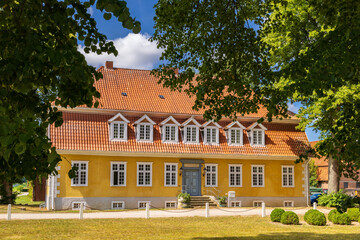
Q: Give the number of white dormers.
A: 7